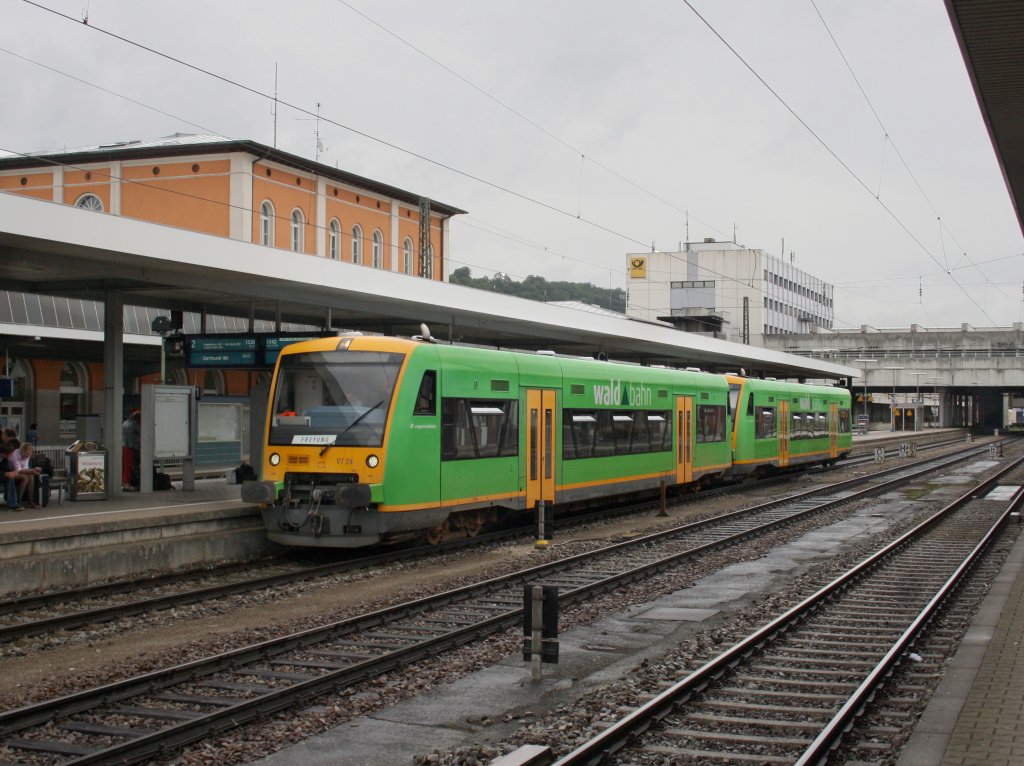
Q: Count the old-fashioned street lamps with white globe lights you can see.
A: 0